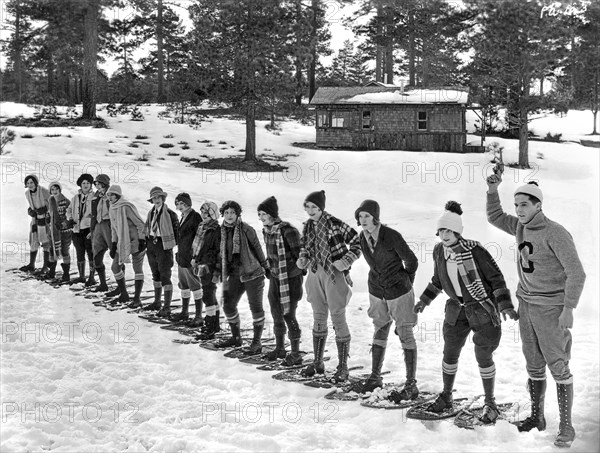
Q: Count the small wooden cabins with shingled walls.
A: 1